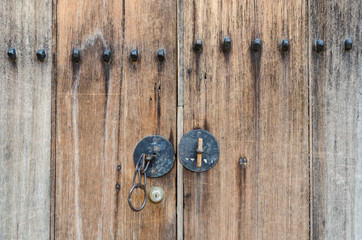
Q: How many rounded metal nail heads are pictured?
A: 12